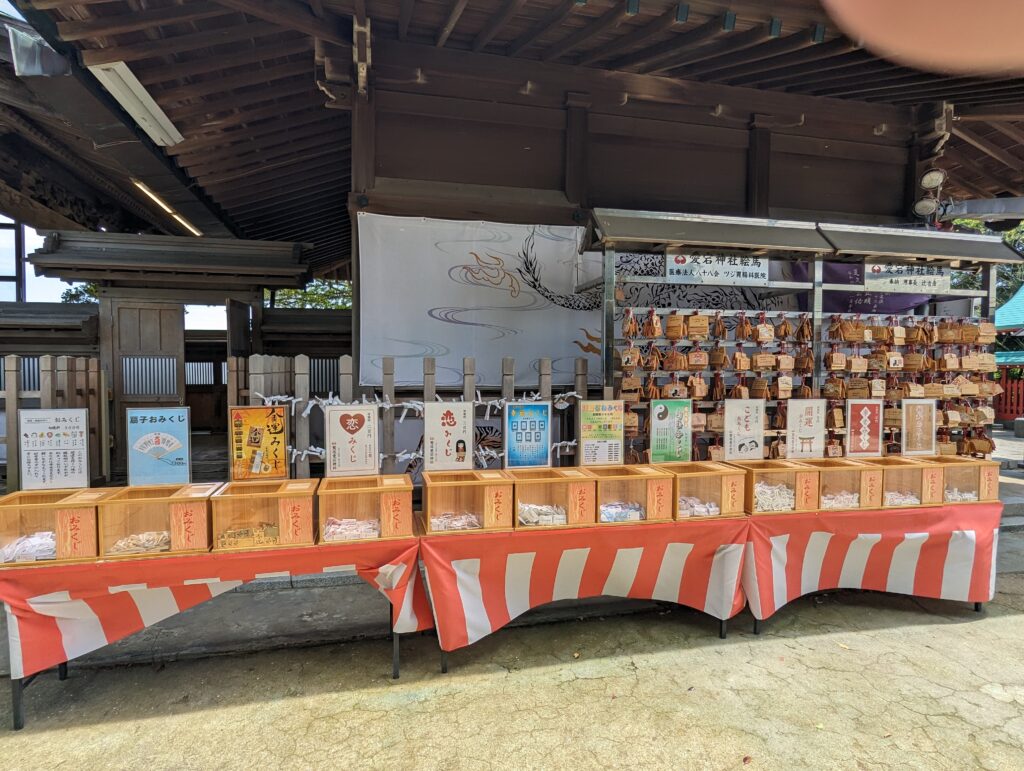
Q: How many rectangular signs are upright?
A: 12